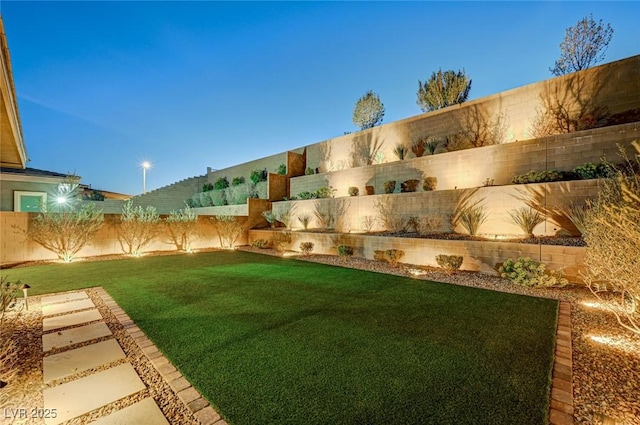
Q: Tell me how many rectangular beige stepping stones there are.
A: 7